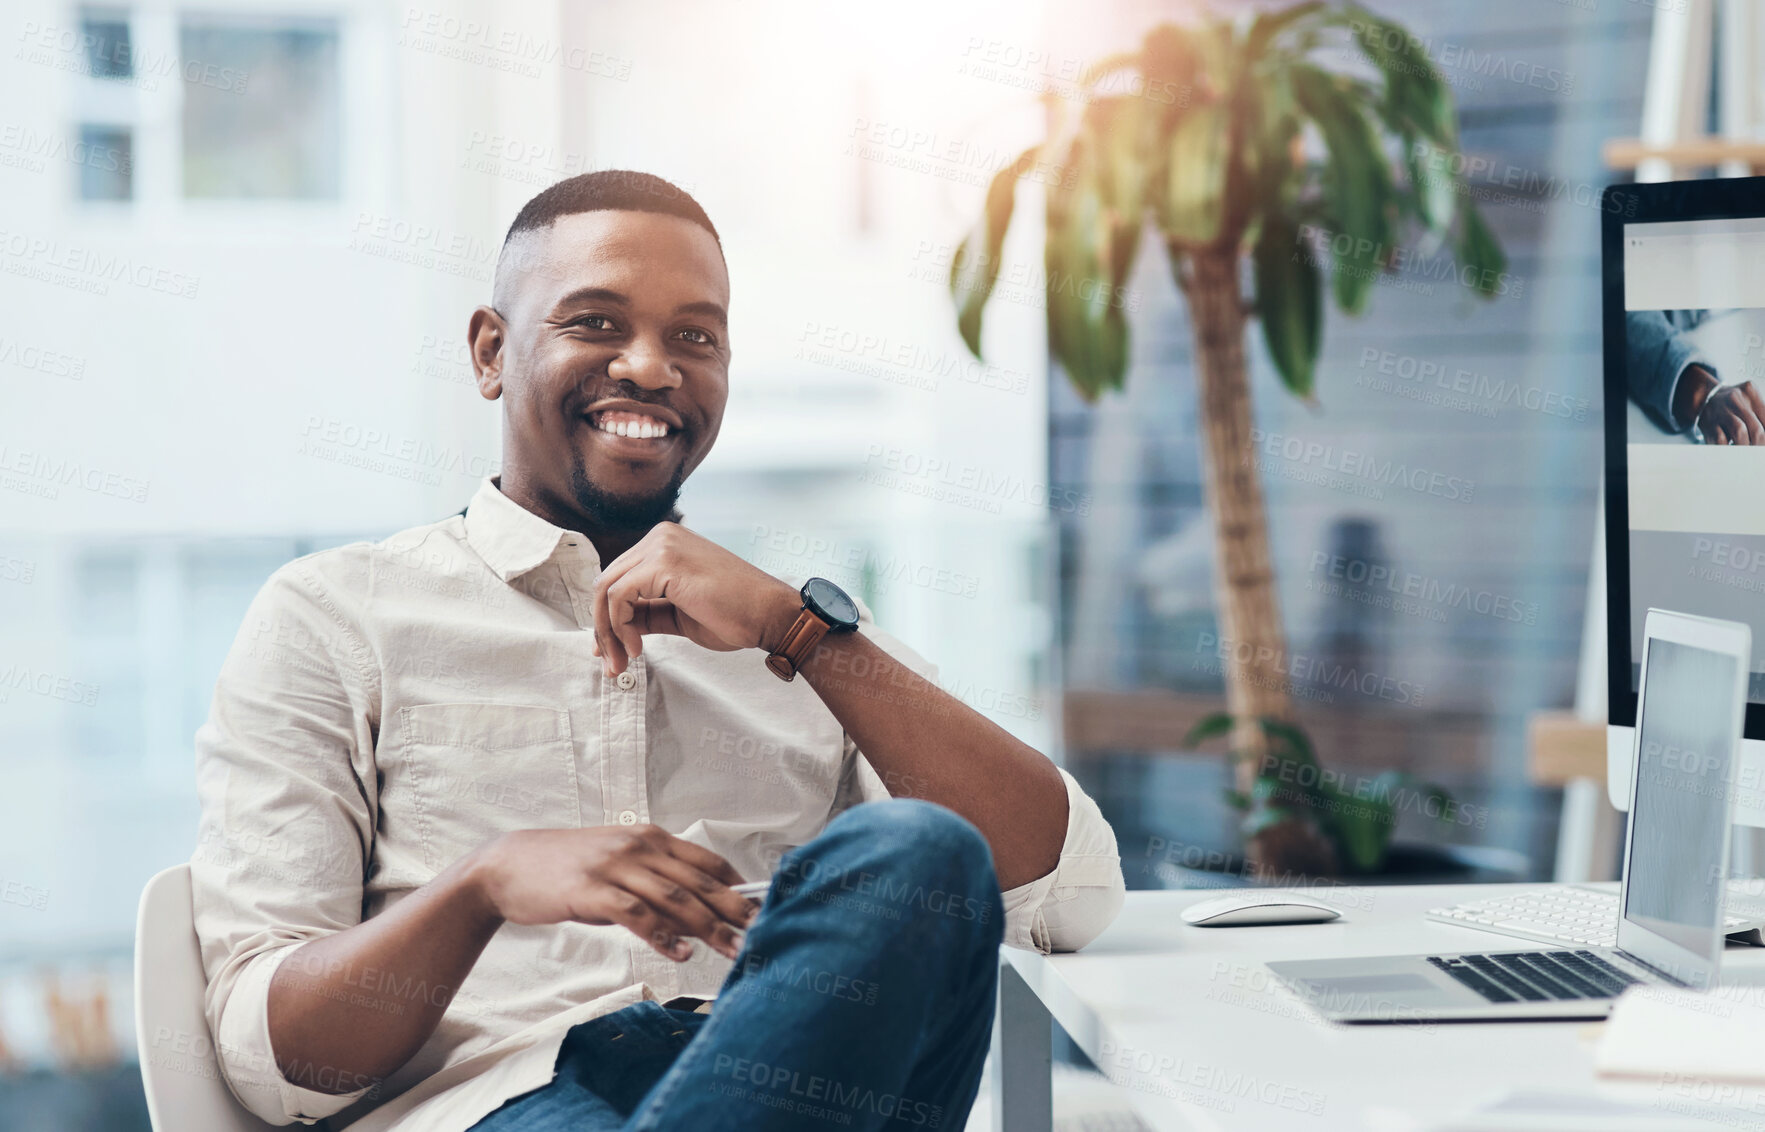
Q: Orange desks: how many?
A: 0